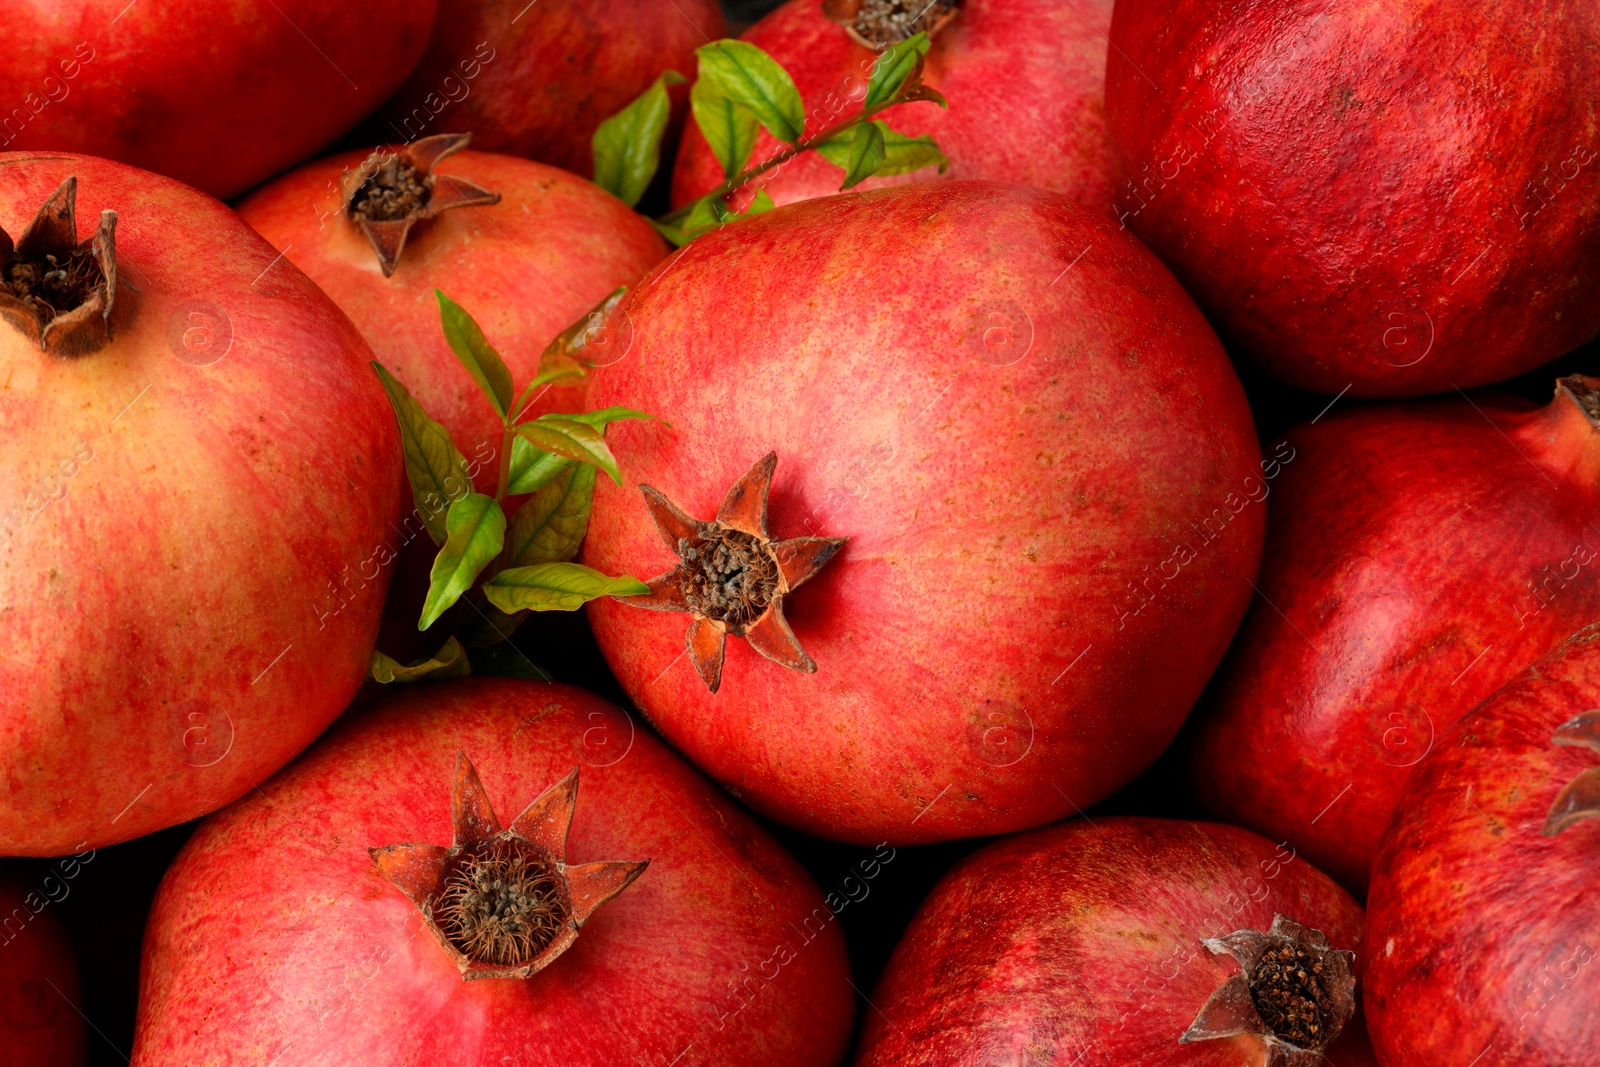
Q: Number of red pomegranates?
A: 12